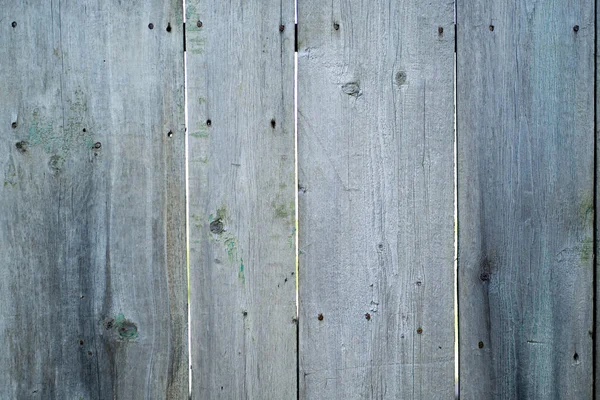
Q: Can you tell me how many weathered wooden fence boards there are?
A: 4